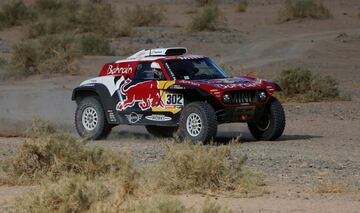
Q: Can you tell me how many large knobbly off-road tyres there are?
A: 4